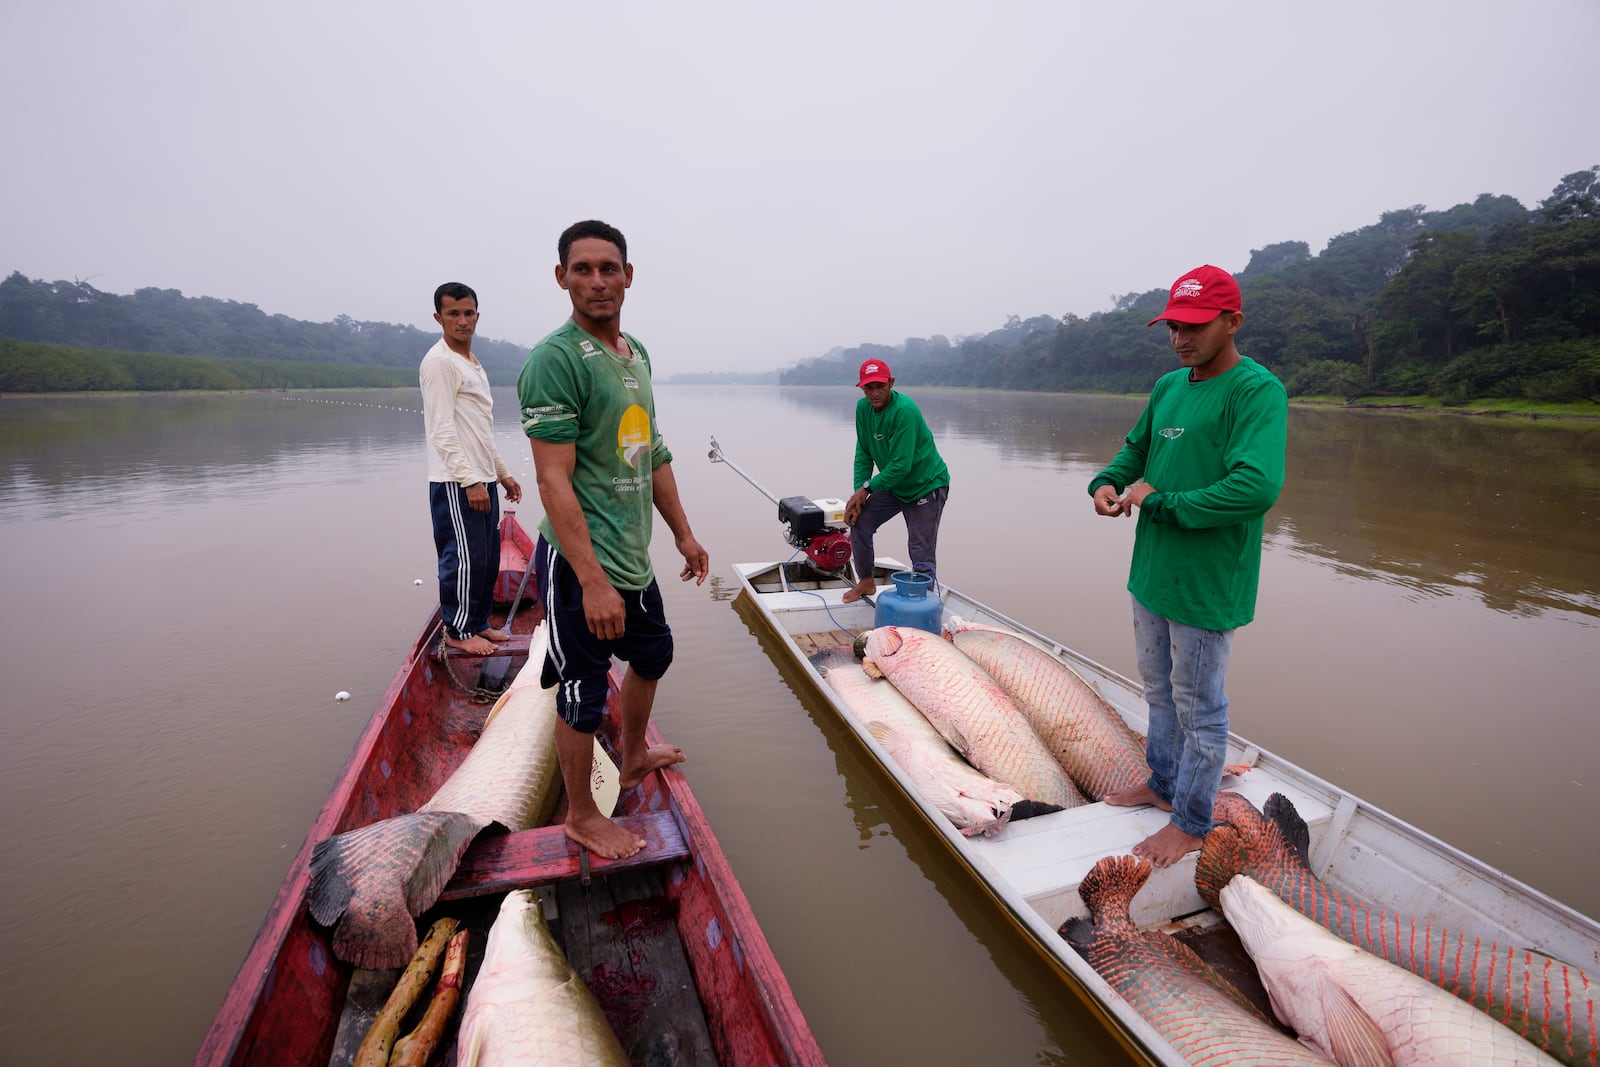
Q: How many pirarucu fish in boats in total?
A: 8